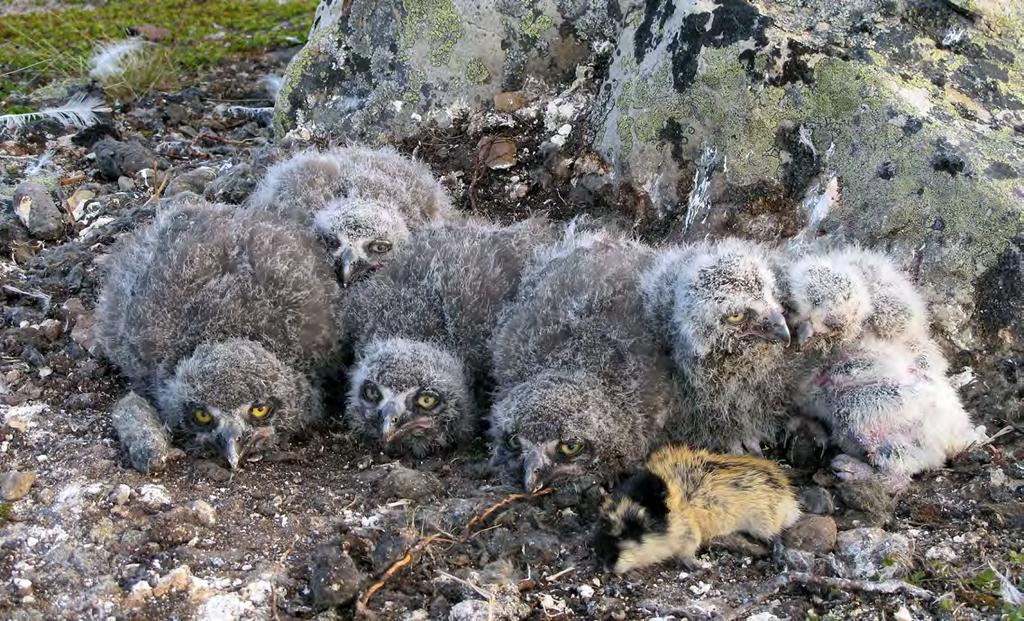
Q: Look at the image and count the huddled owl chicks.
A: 6